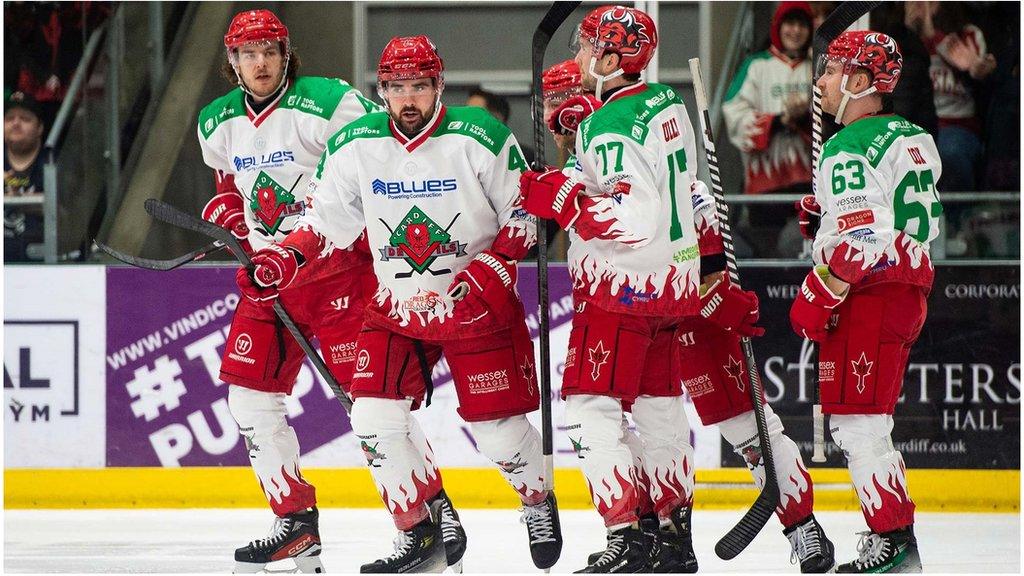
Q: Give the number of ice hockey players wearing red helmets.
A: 5